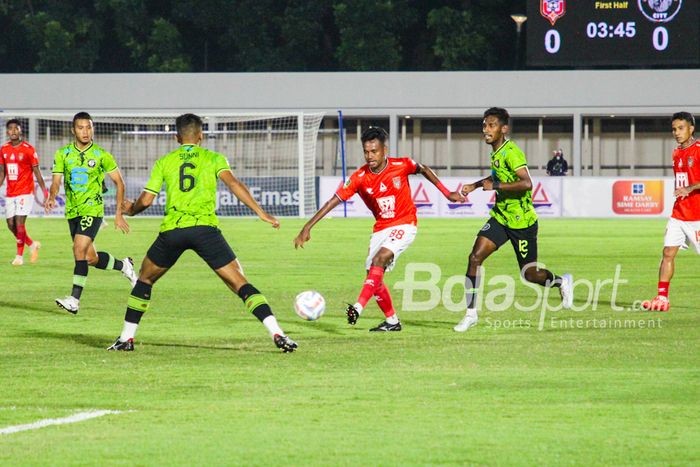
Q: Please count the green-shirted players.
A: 3